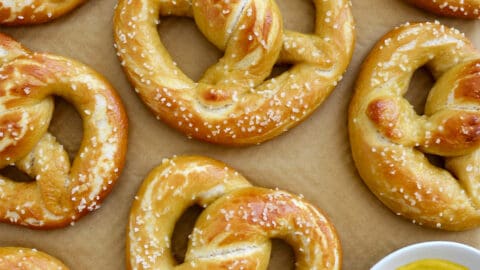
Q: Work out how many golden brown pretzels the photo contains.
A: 7